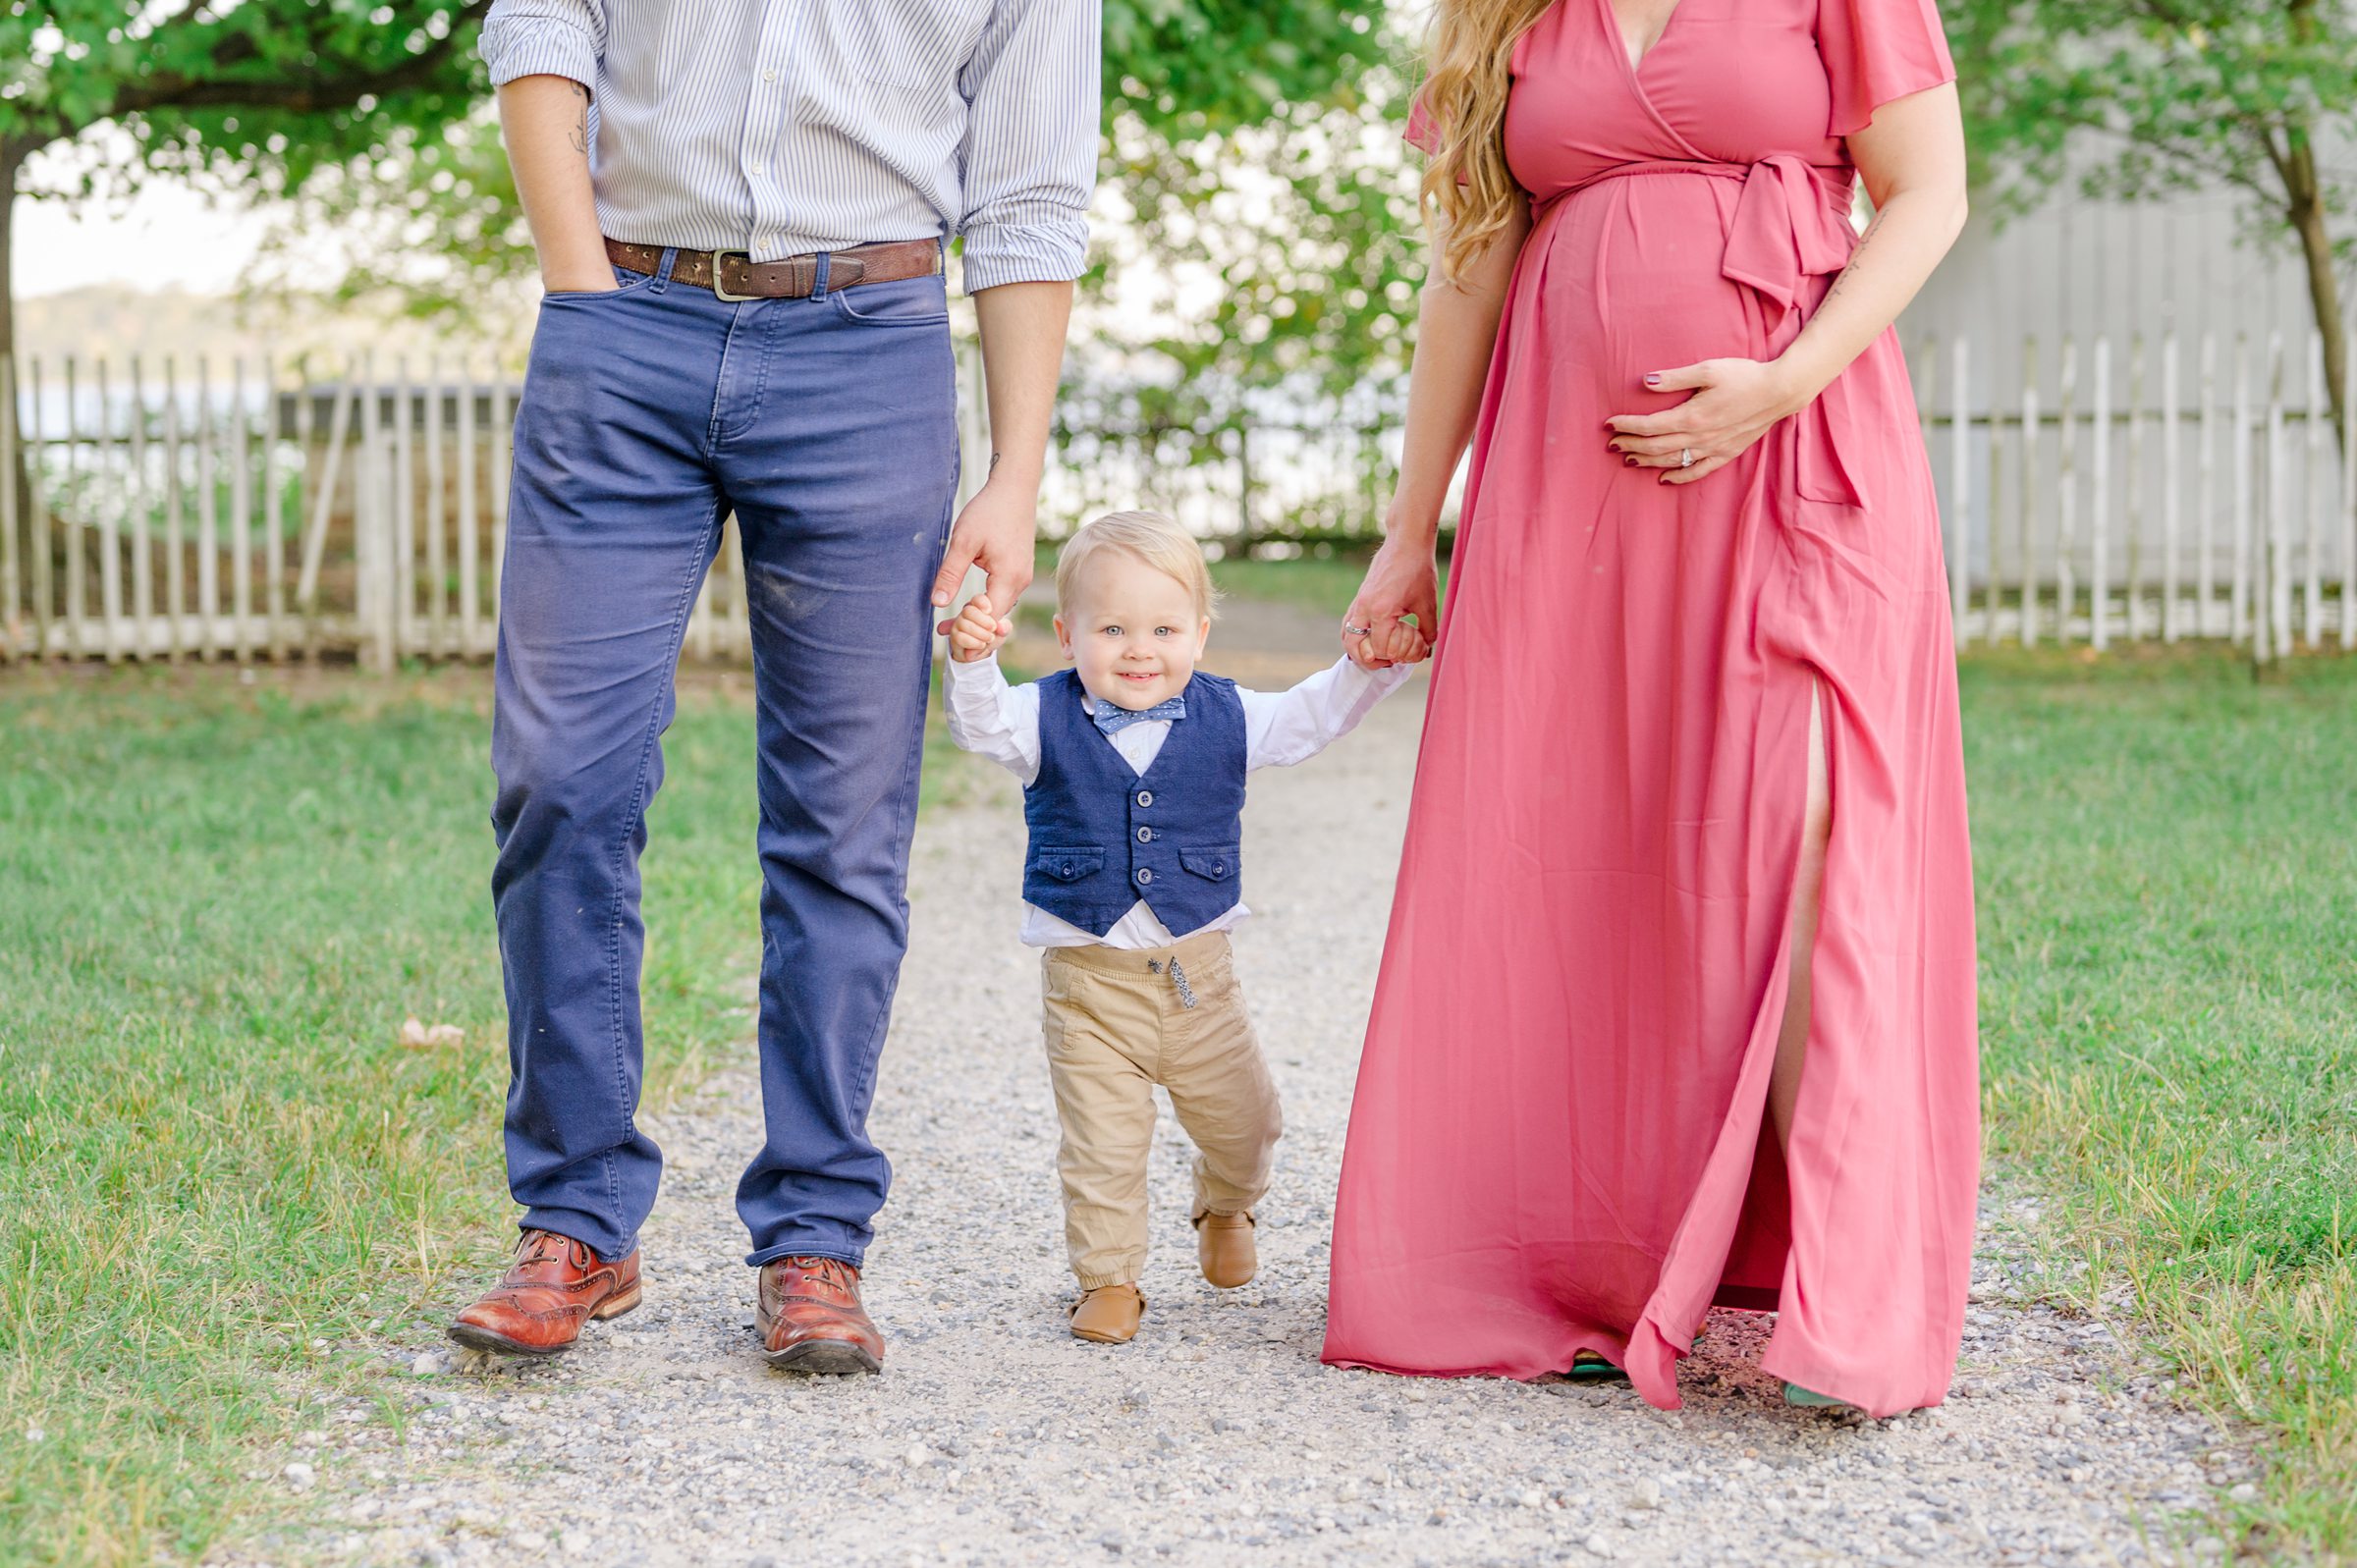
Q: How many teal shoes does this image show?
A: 2